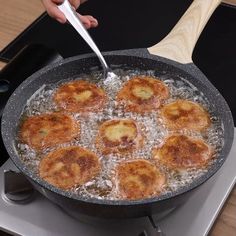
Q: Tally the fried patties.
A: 8